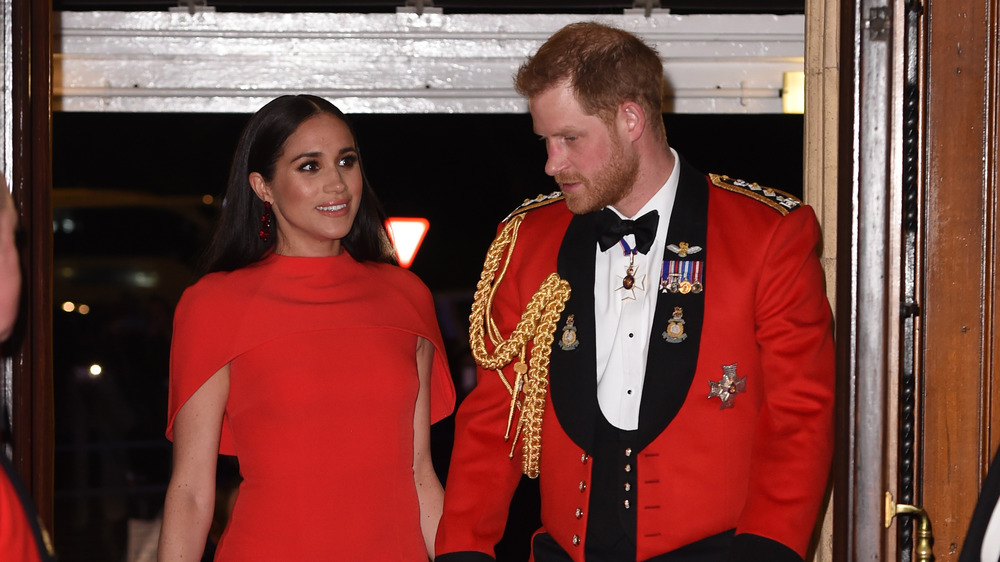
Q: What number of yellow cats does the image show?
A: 0